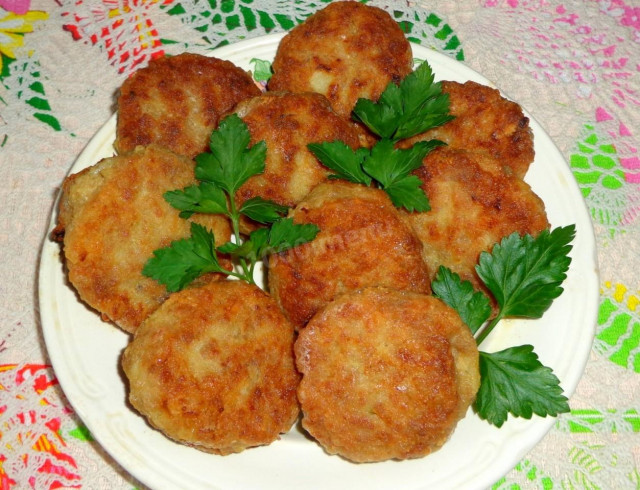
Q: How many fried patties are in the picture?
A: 9